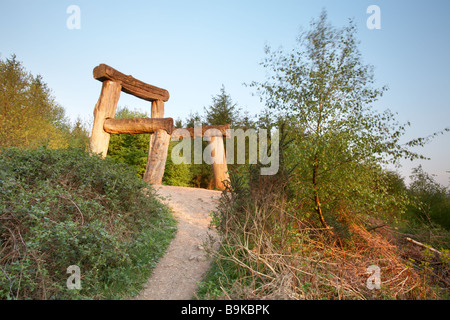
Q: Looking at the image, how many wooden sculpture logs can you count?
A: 7